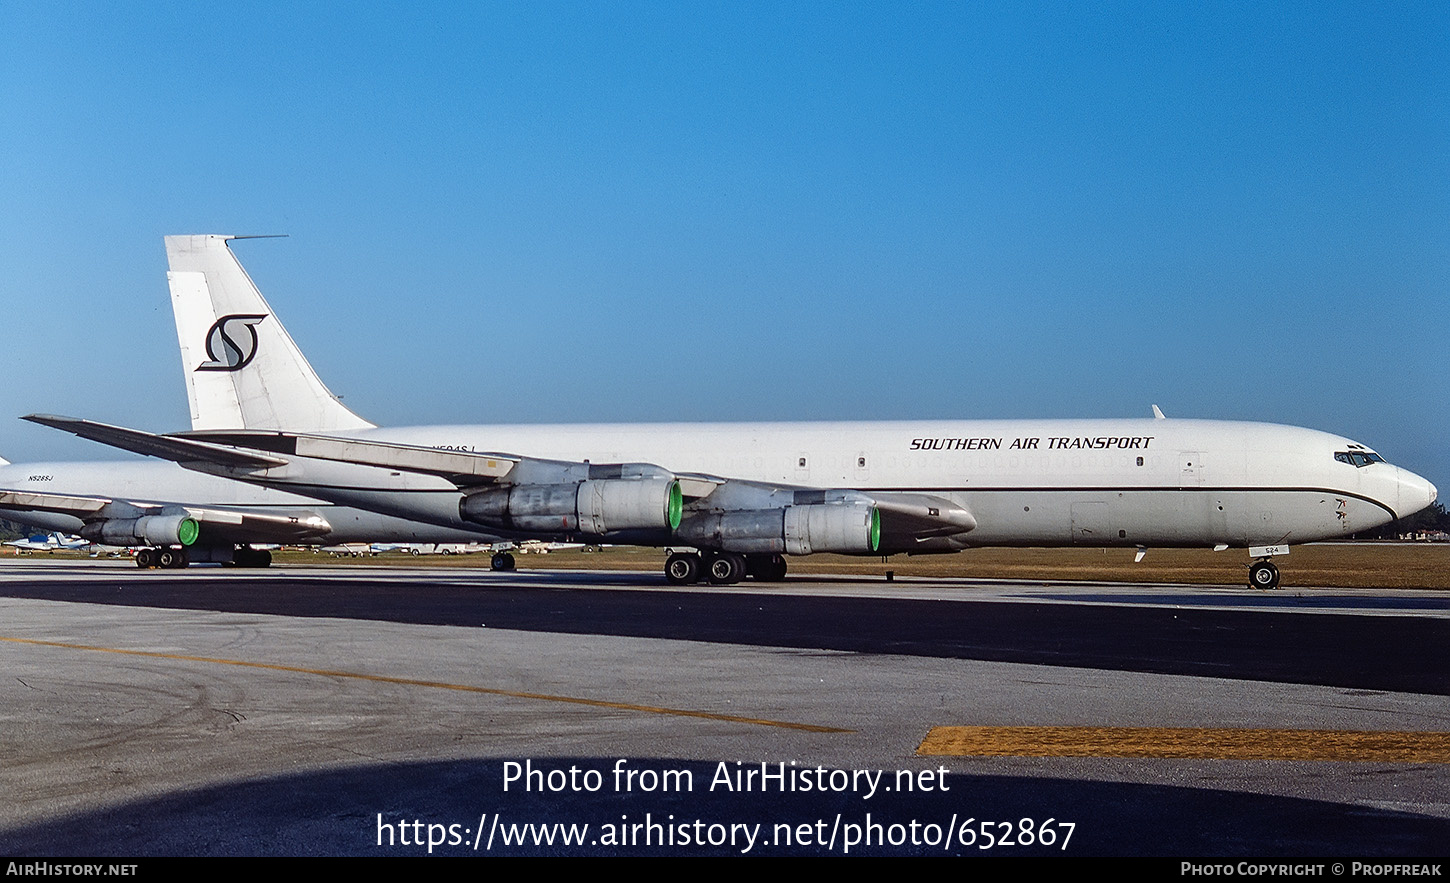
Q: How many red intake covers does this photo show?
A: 0